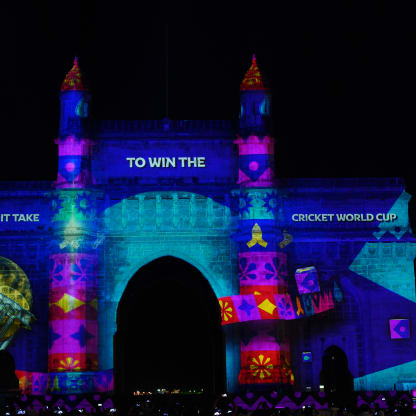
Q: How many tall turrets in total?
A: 2